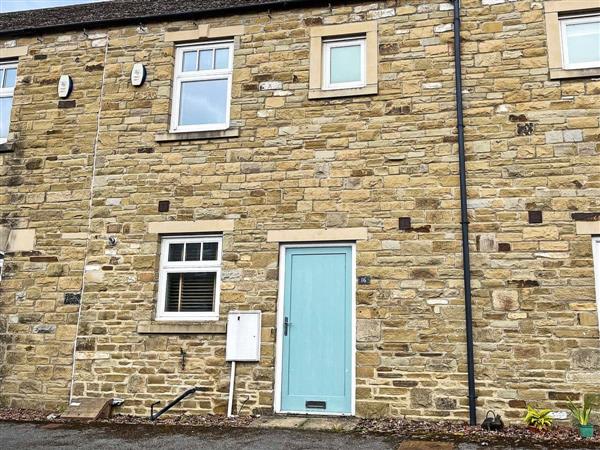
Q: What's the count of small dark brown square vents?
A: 3